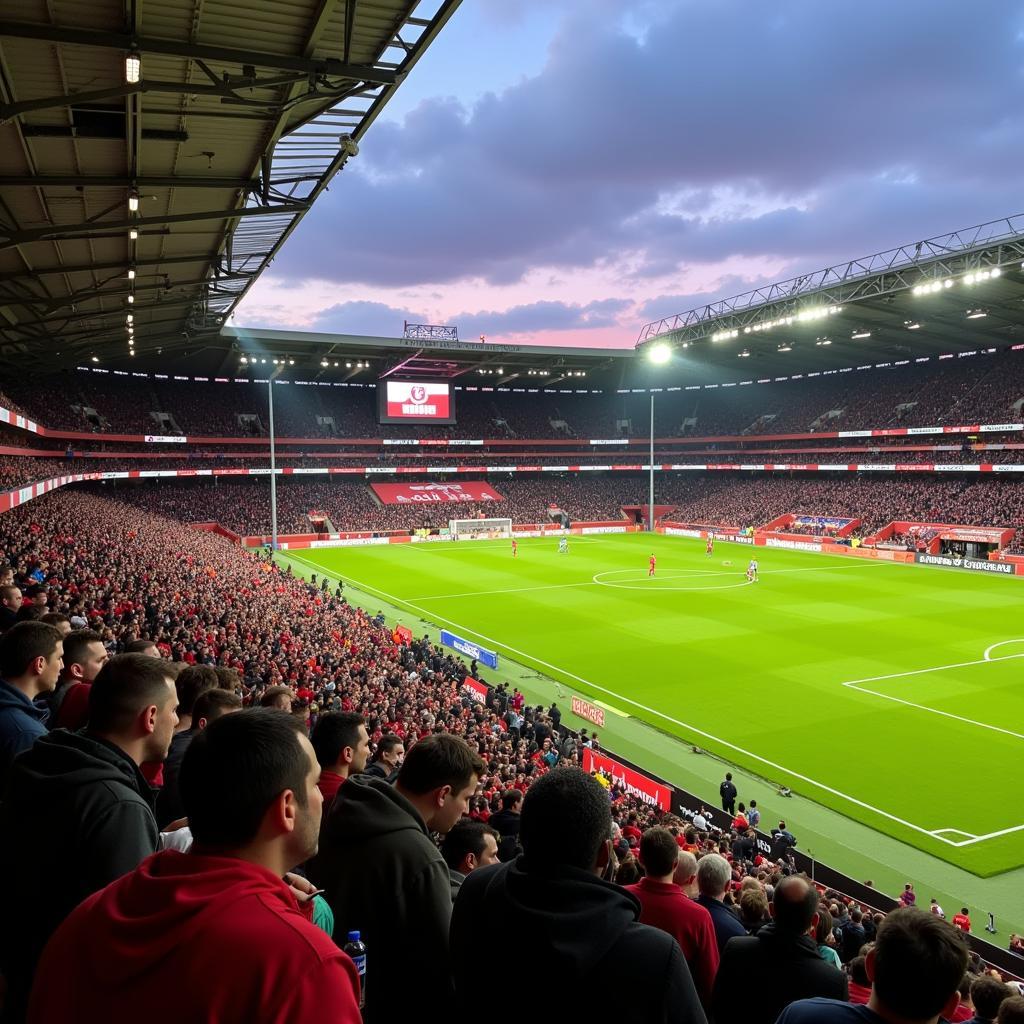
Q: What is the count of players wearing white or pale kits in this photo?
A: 2